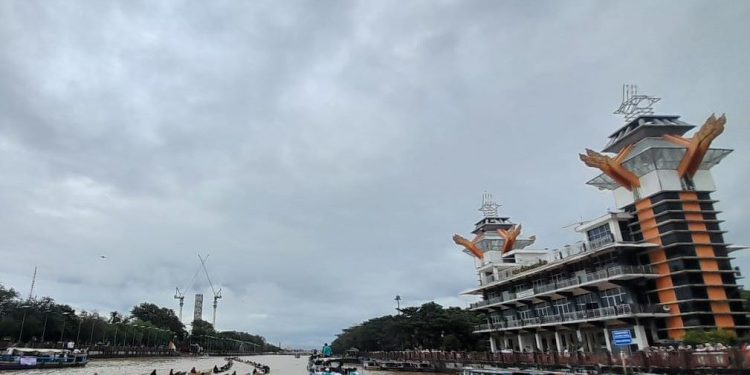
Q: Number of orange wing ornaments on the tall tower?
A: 2